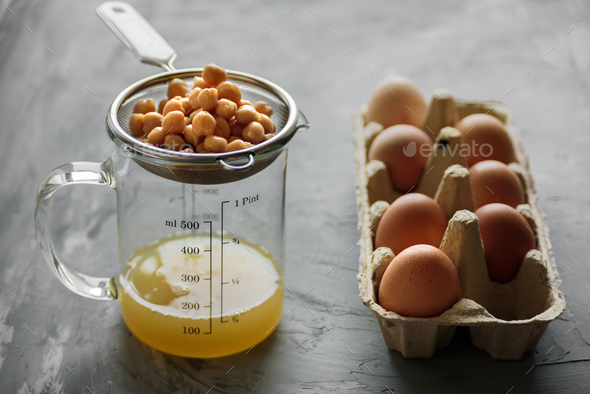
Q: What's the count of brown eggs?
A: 7